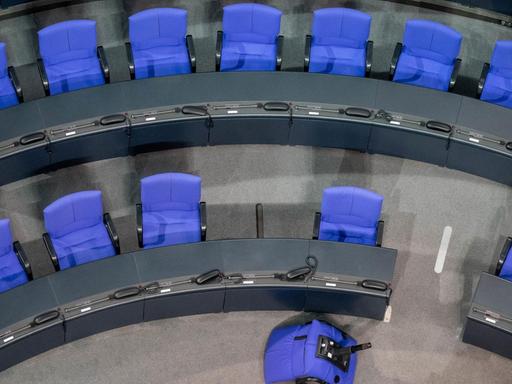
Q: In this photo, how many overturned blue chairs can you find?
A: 1